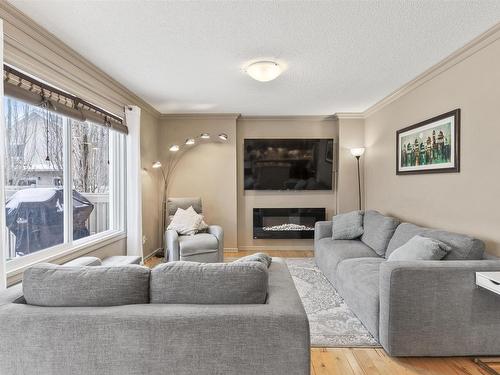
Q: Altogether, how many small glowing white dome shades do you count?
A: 5